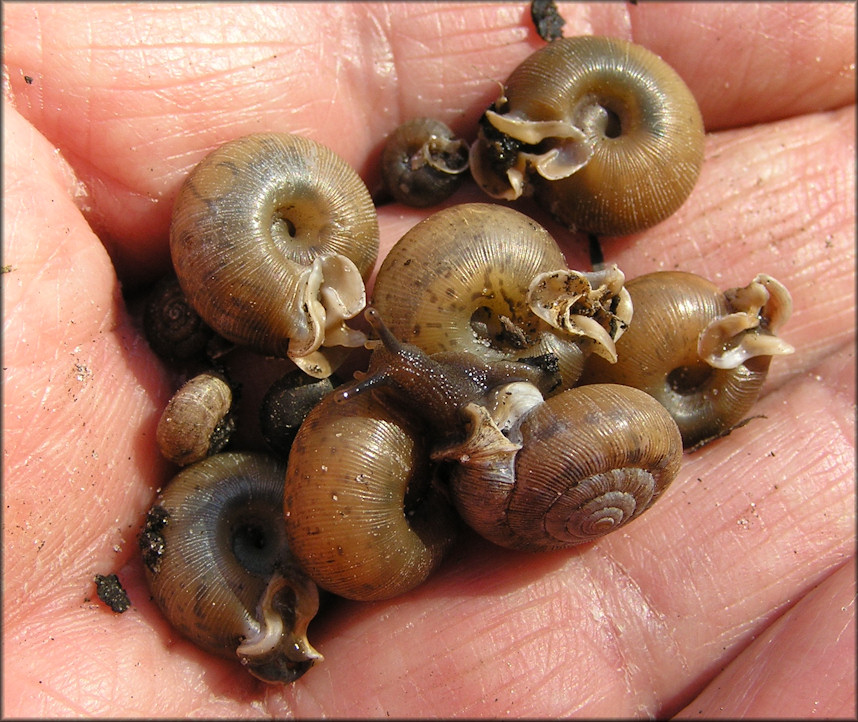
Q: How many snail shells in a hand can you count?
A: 11